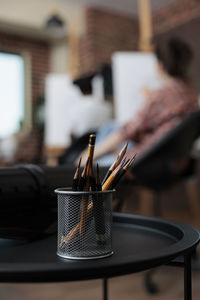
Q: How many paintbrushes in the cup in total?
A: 0